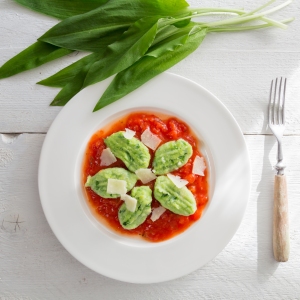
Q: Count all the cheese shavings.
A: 9